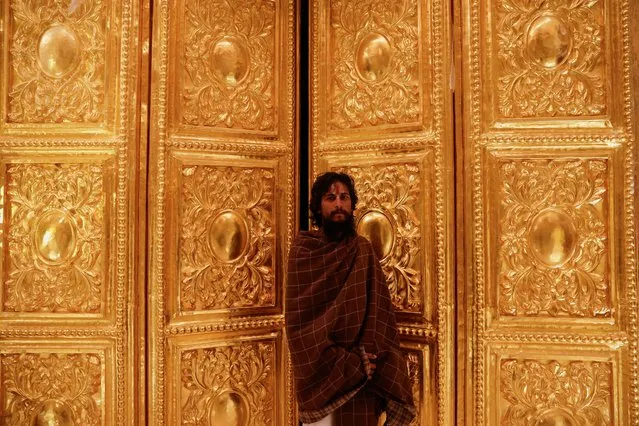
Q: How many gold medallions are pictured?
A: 11